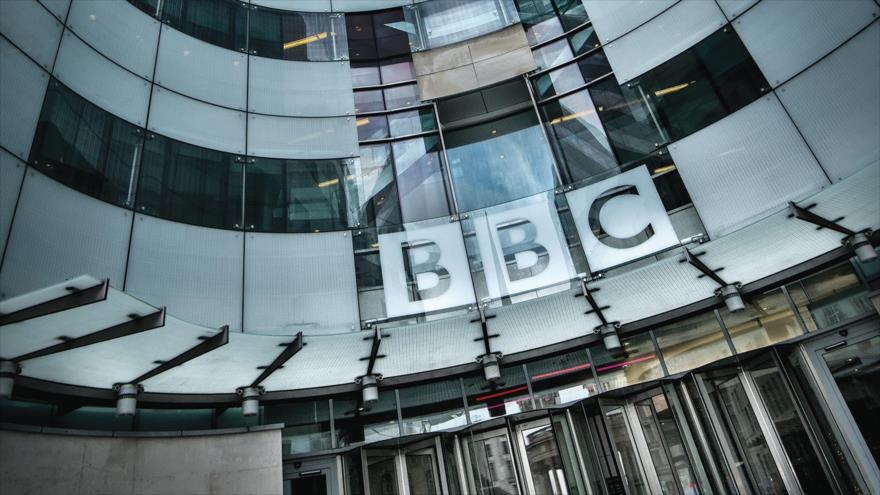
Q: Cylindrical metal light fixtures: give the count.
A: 8